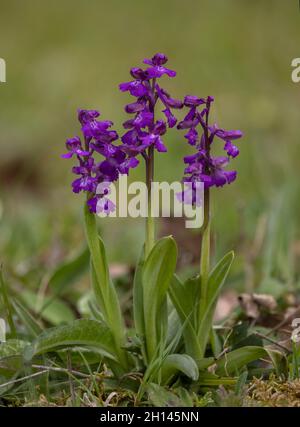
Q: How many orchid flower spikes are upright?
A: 3